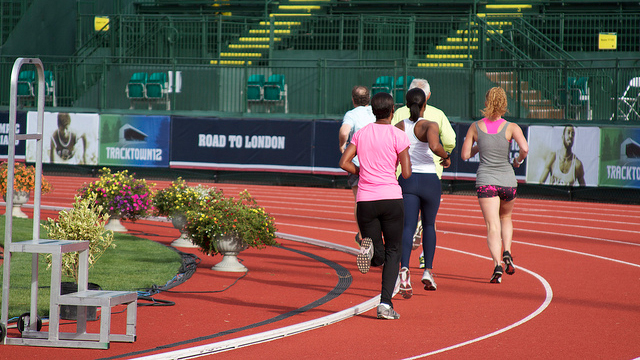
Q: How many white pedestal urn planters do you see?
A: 4